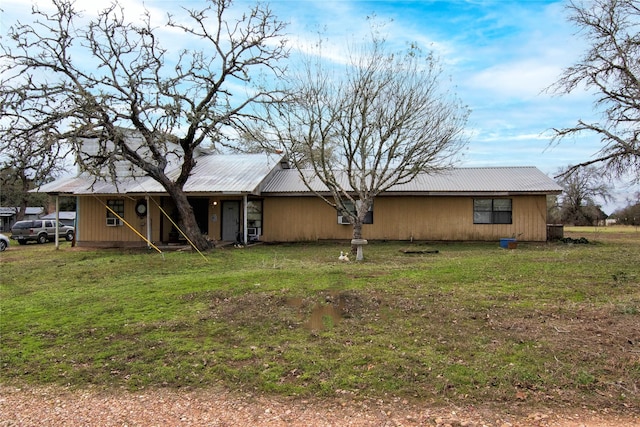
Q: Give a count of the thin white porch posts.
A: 3